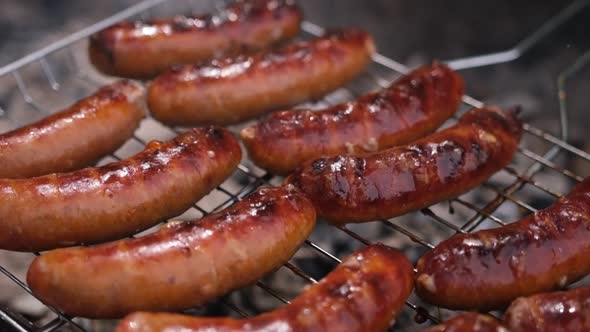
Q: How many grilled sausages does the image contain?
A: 11